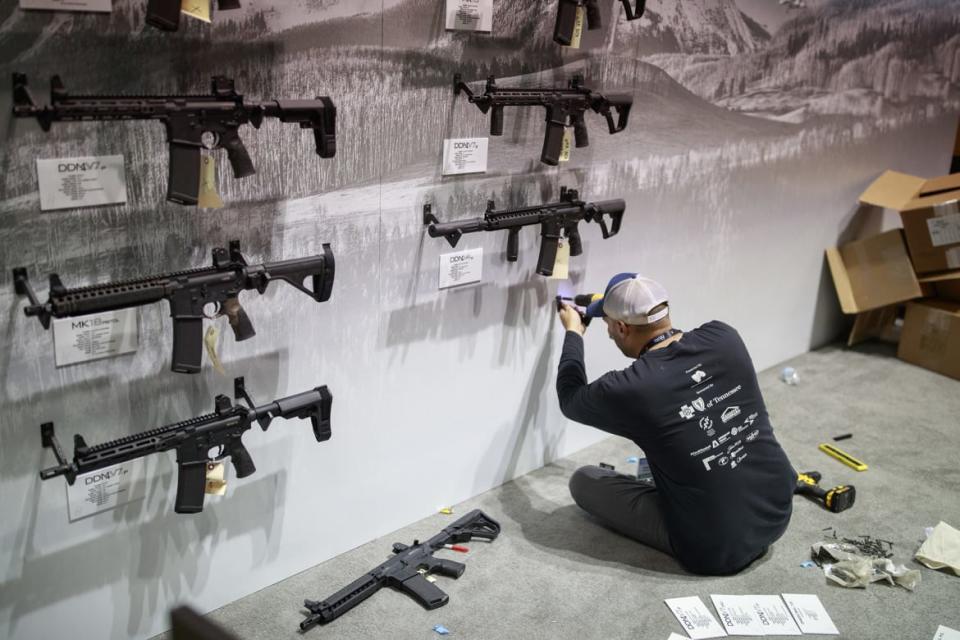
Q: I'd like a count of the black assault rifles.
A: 8